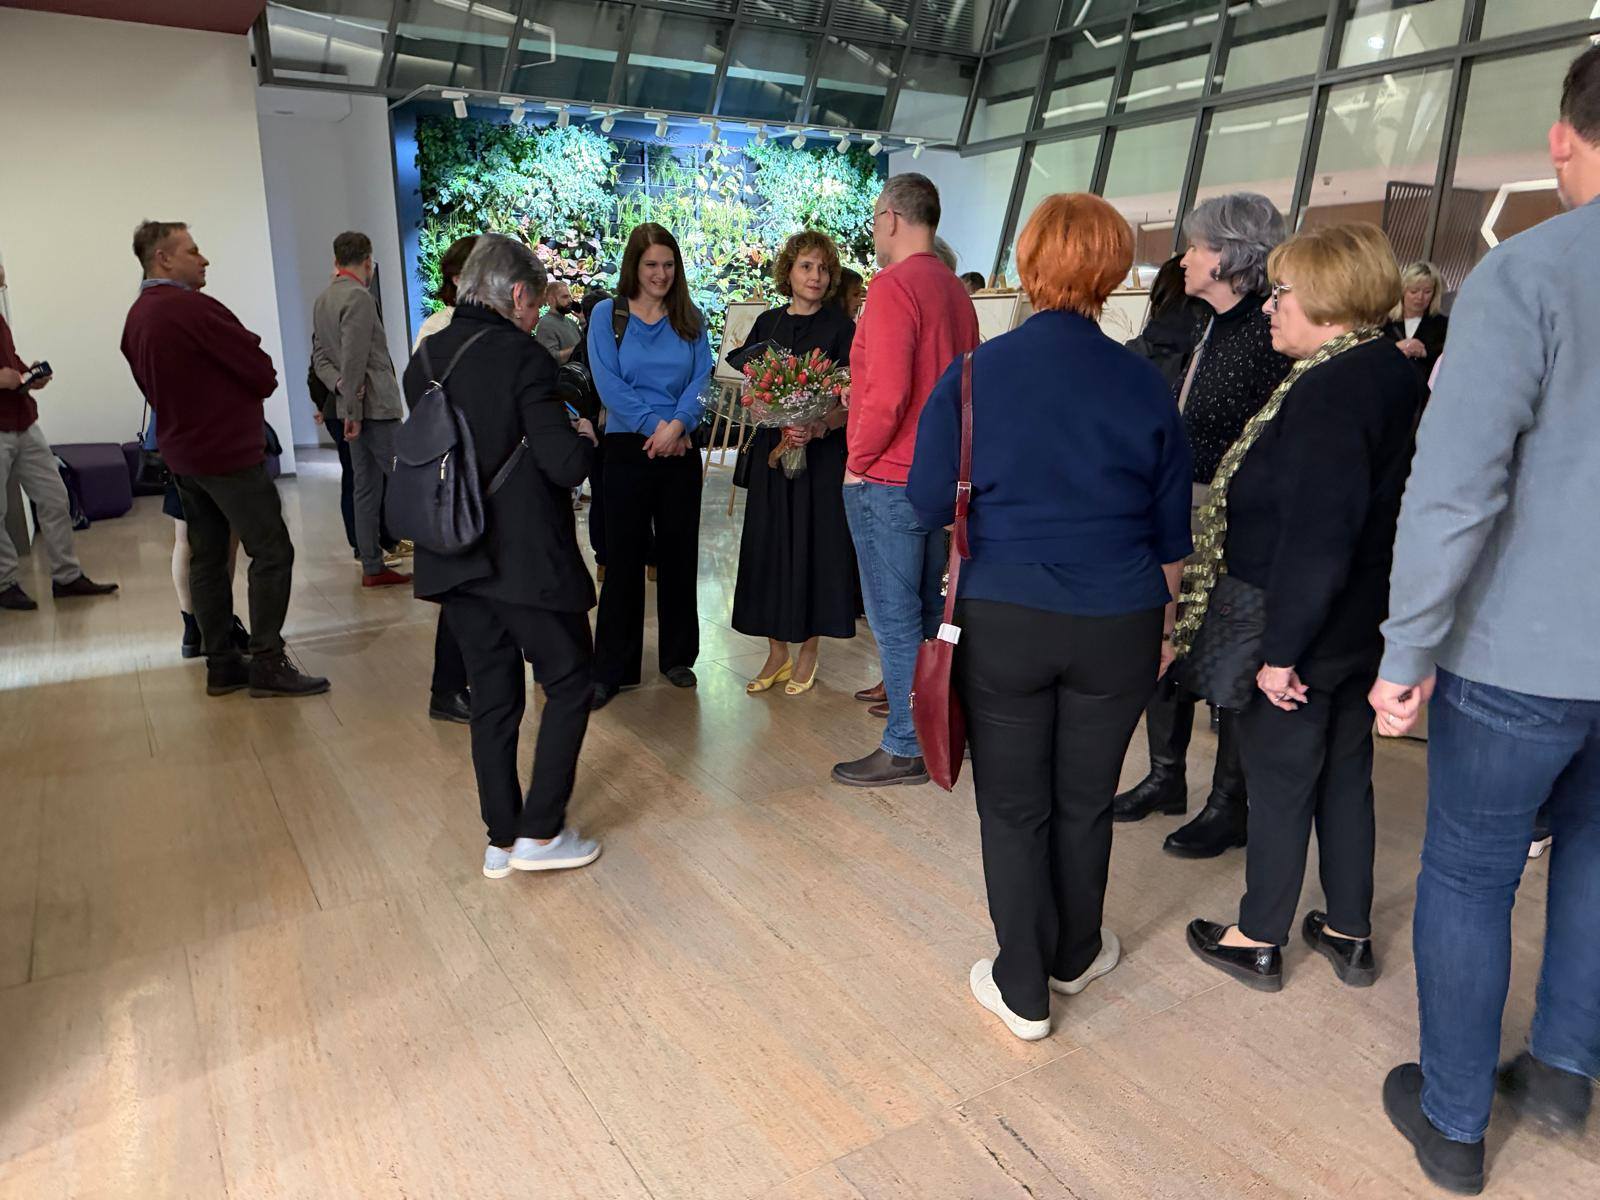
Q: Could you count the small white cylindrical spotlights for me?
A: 11